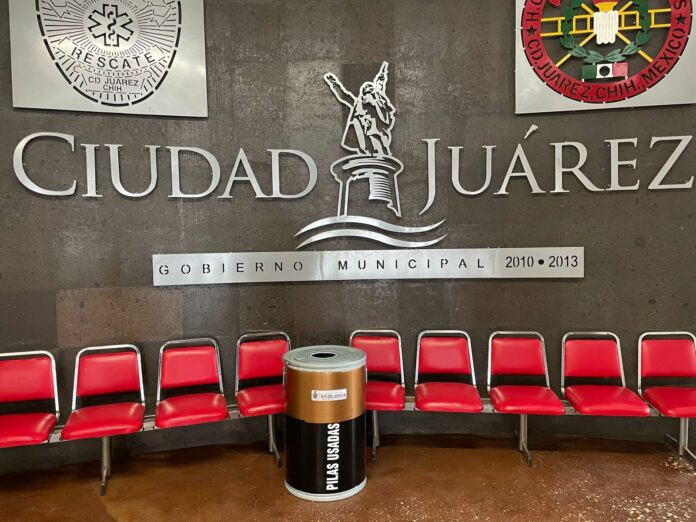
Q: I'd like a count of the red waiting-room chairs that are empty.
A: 9